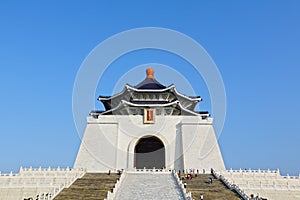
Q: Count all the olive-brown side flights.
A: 2